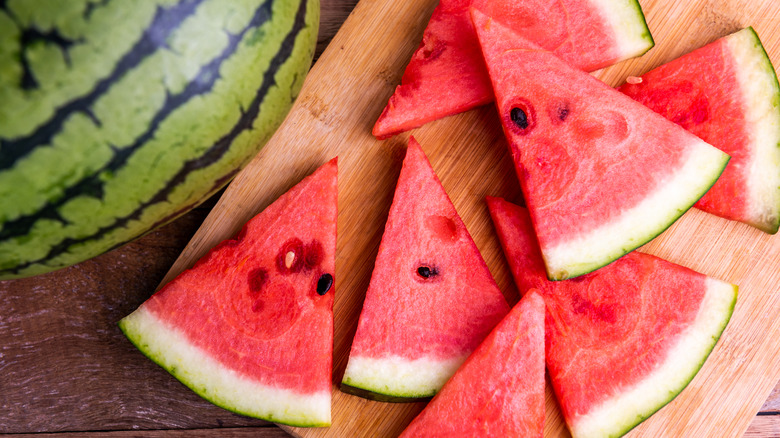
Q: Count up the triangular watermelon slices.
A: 7